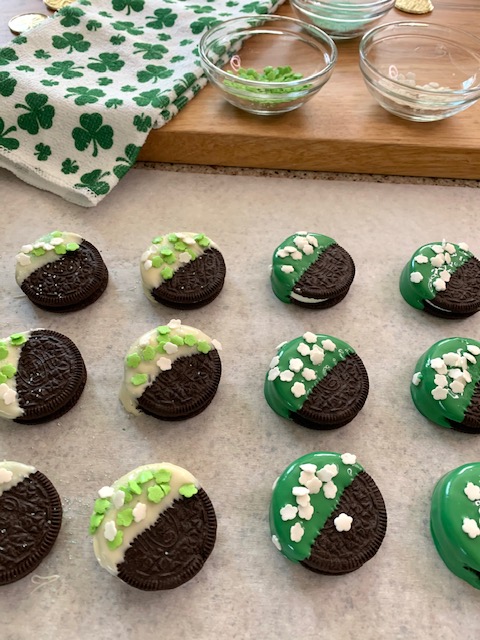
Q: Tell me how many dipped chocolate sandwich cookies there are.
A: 12